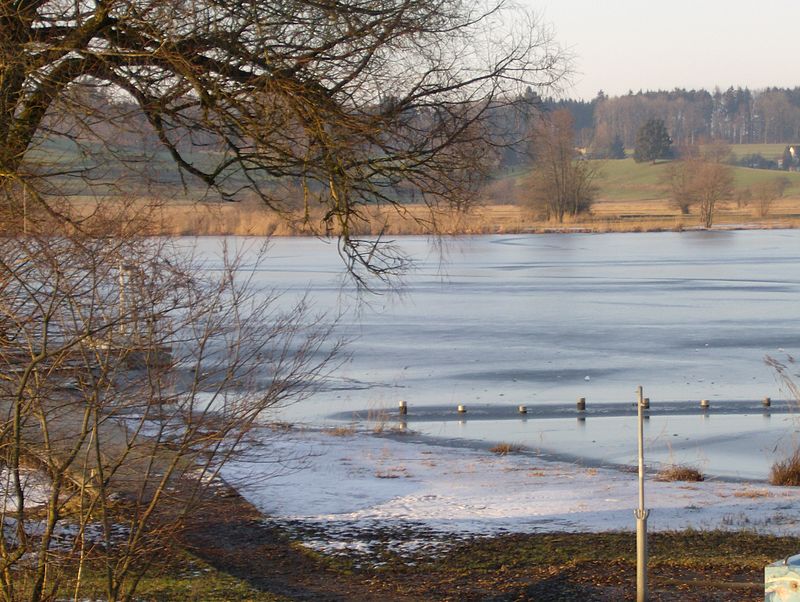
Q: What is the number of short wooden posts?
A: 7